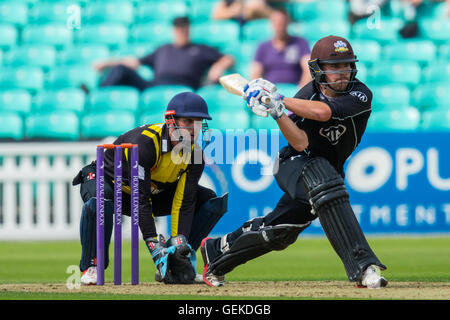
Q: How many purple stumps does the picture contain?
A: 3